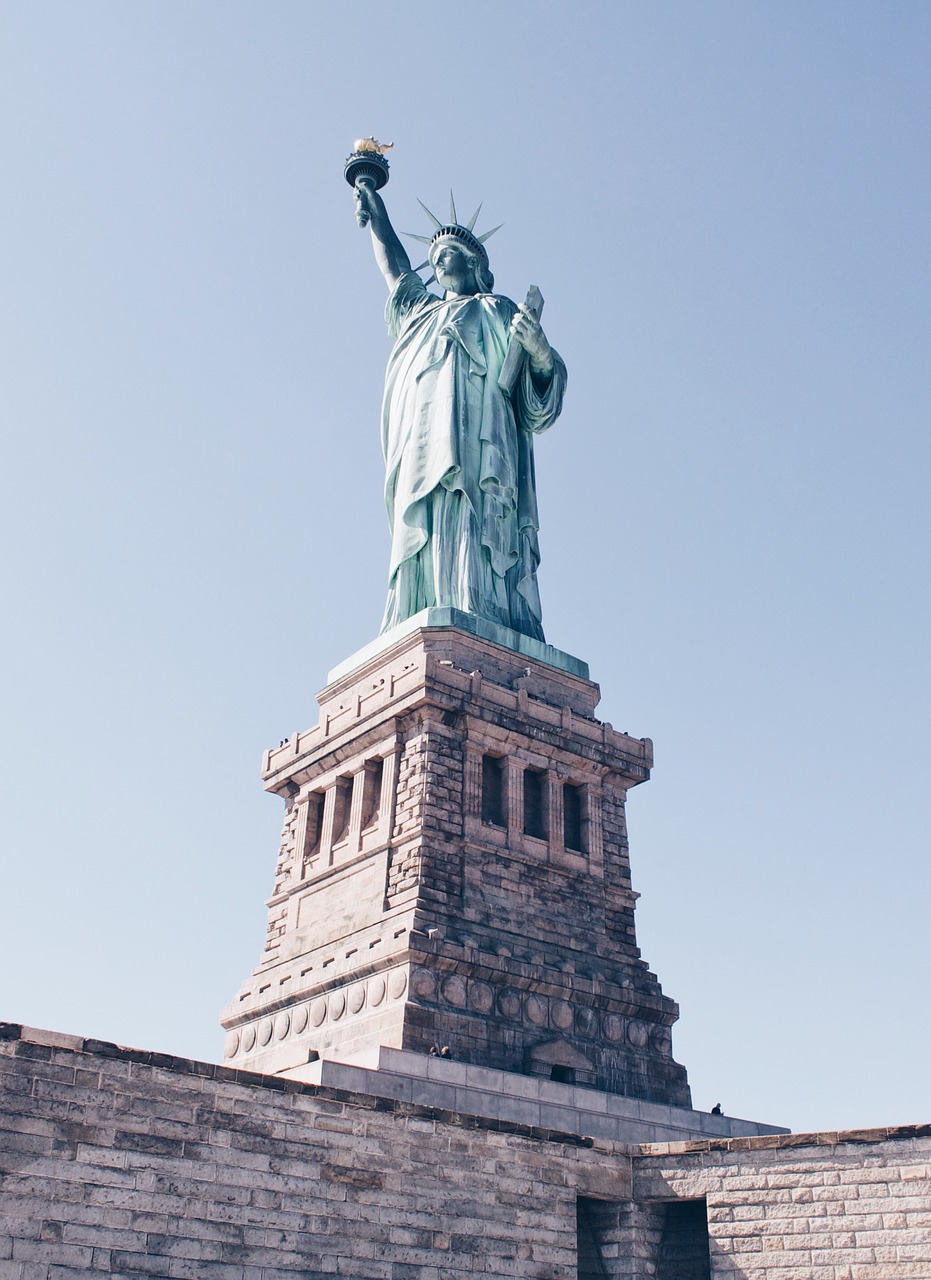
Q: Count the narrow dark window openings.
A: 6